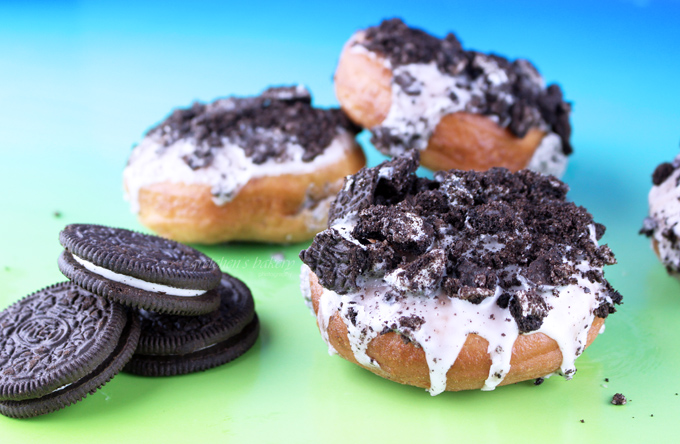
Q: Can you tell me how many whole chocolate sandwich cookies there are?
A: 3